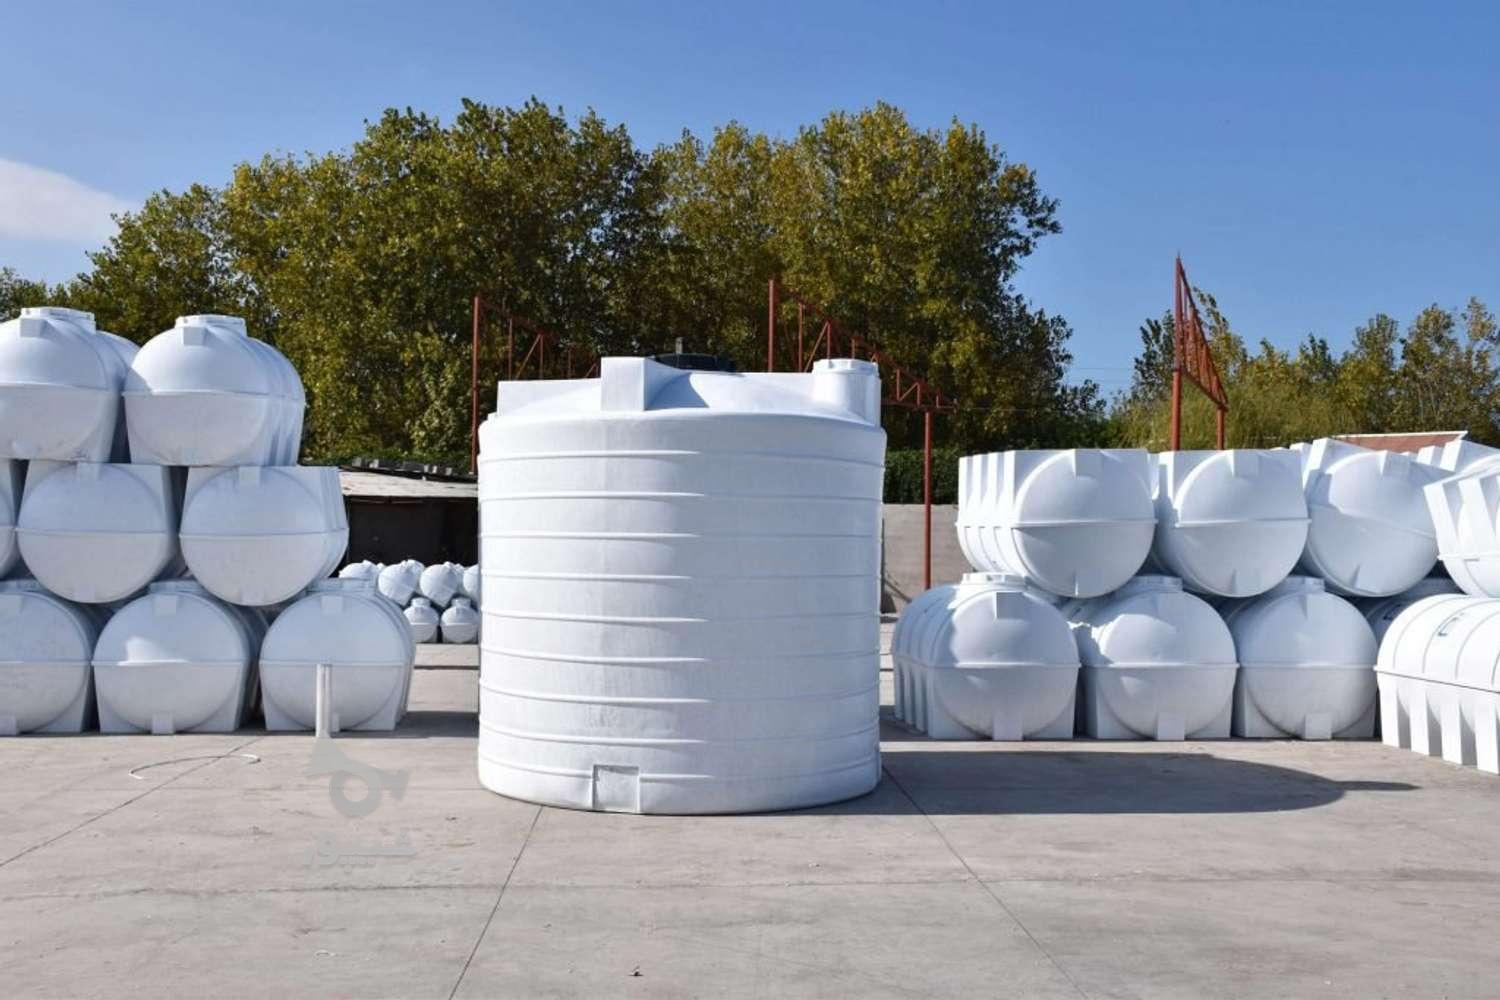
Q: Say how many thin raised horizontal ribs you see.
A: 9